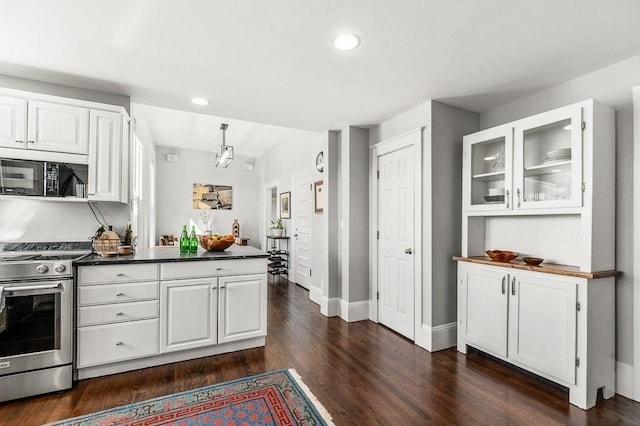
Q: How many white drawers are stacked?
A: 4